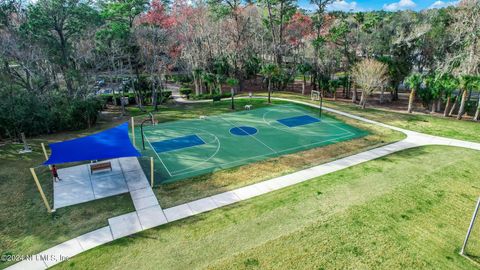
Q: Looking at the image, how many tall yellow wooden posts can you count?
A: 4